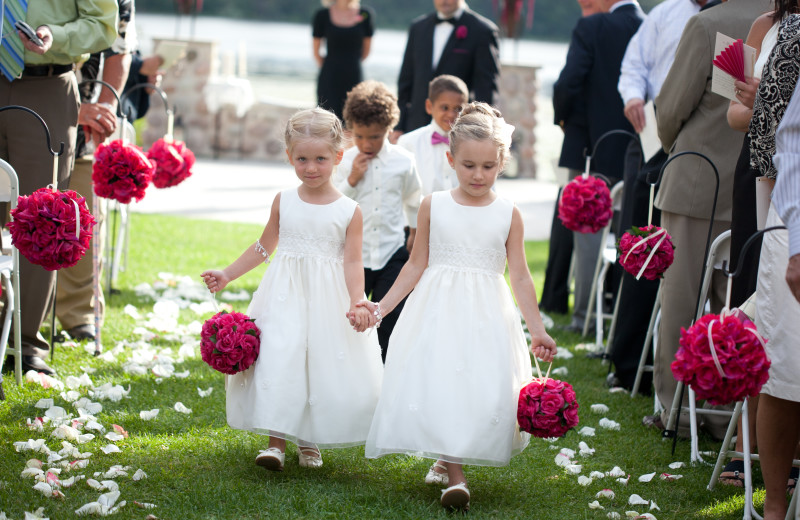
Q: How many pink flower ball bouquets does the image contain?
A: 8